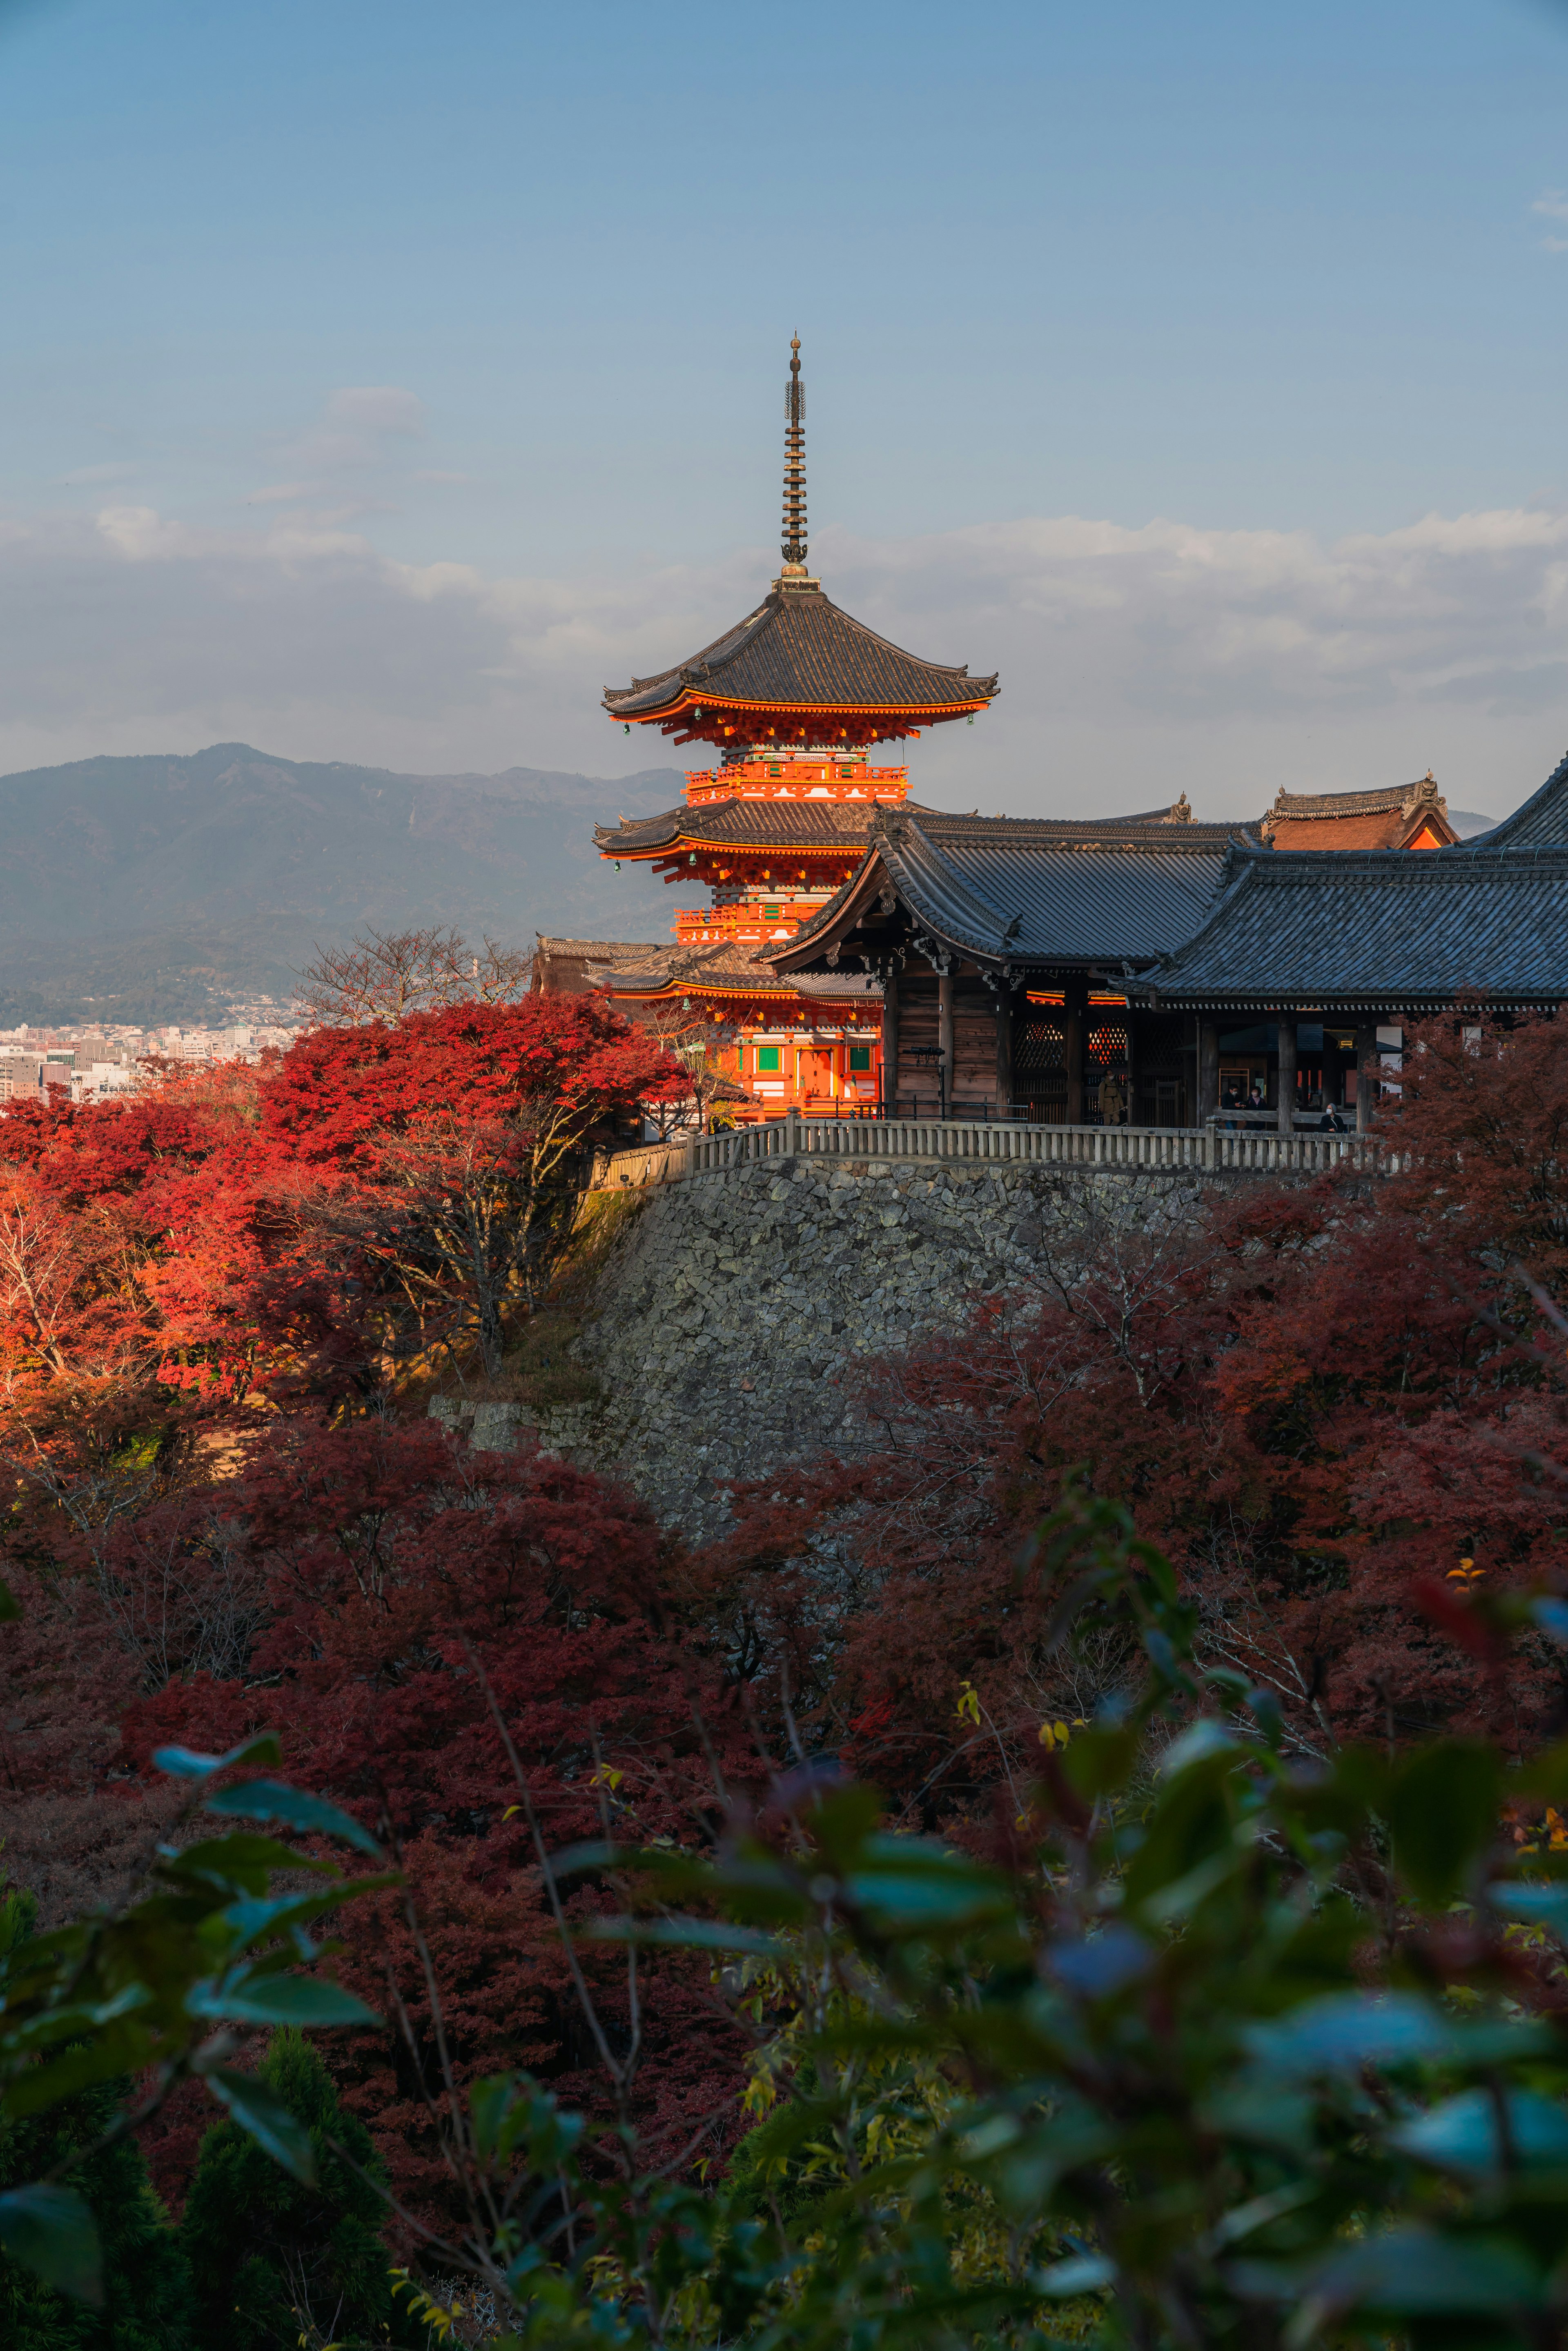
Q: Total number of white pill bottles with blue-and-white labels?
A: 0